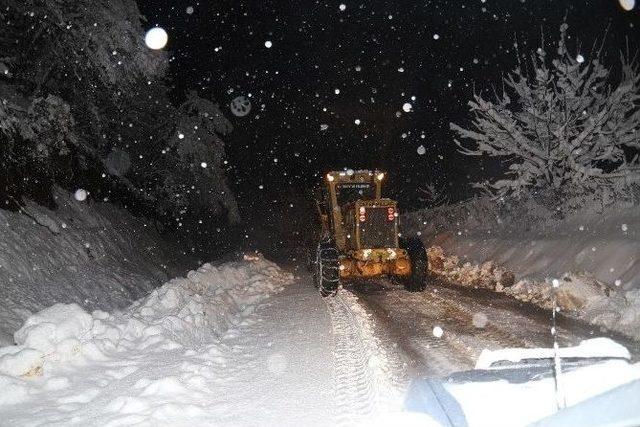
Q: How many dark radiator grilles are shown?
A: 1